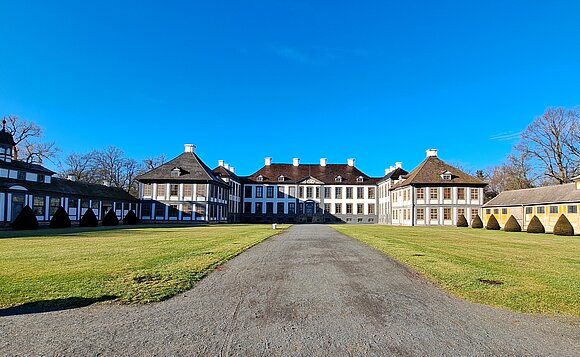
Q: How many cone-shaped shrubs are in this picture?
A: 11